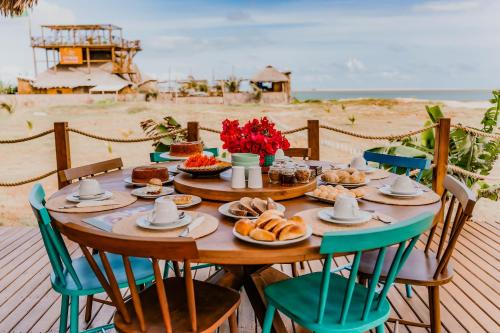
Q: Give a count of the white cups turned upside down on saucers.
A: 5